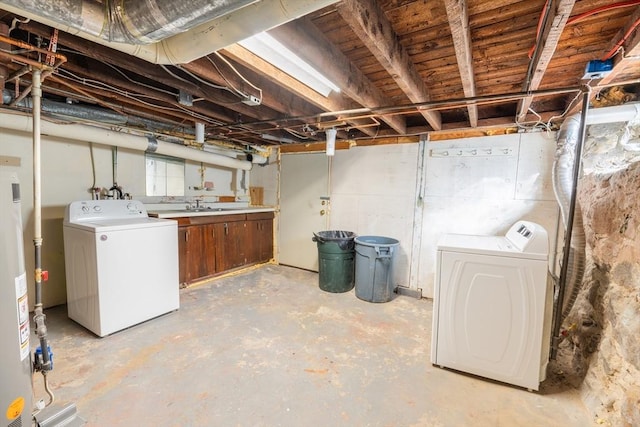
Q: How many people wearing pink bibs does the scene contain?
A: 0